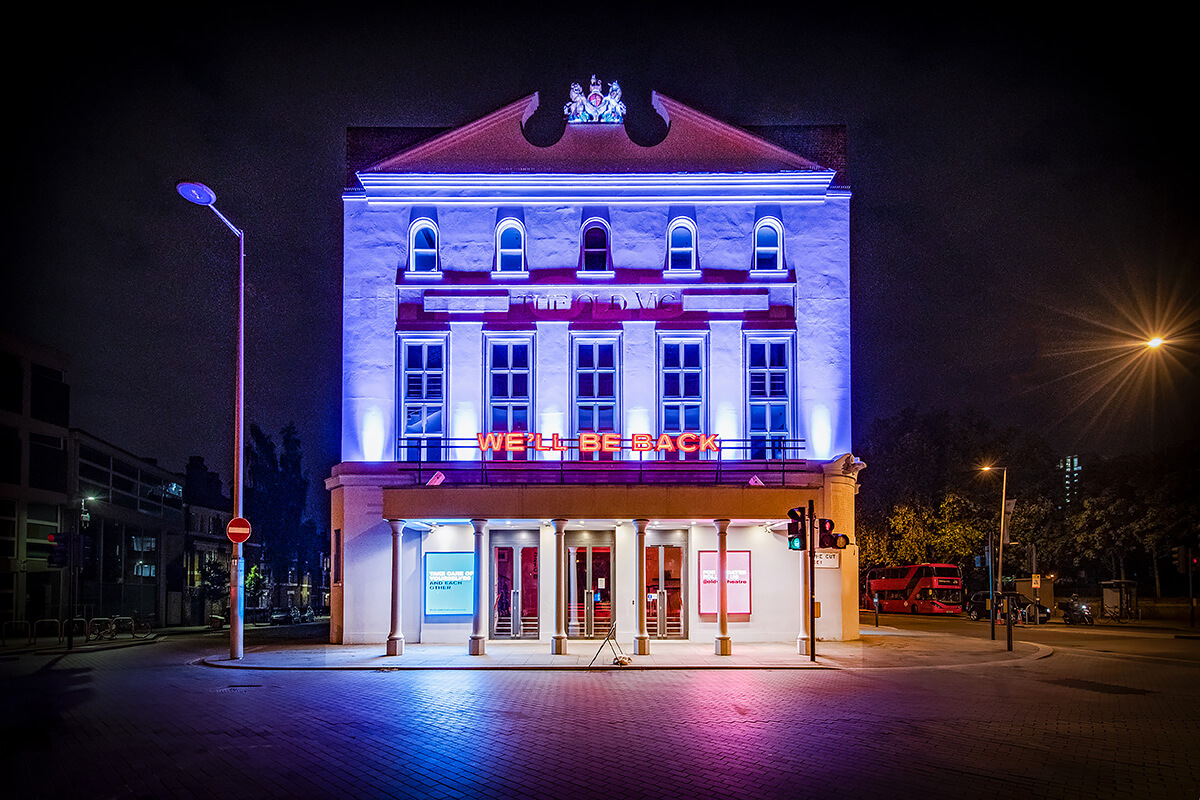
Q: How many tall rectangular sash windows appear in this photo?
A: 5